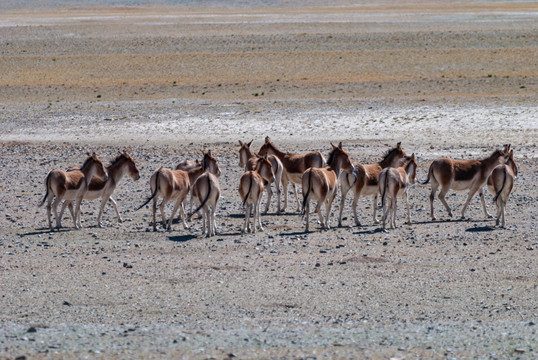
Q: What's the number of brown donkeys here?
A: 13